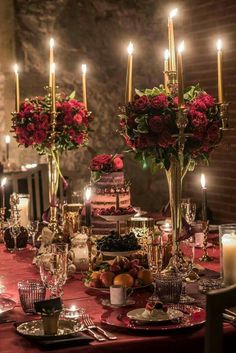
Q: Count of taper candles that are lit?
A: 13